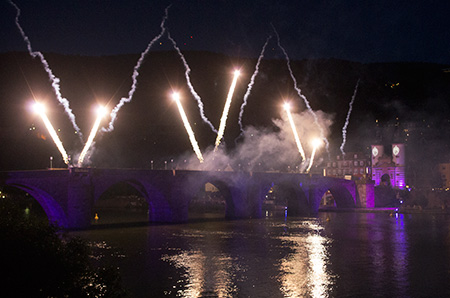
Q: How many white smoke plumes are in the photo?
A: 6